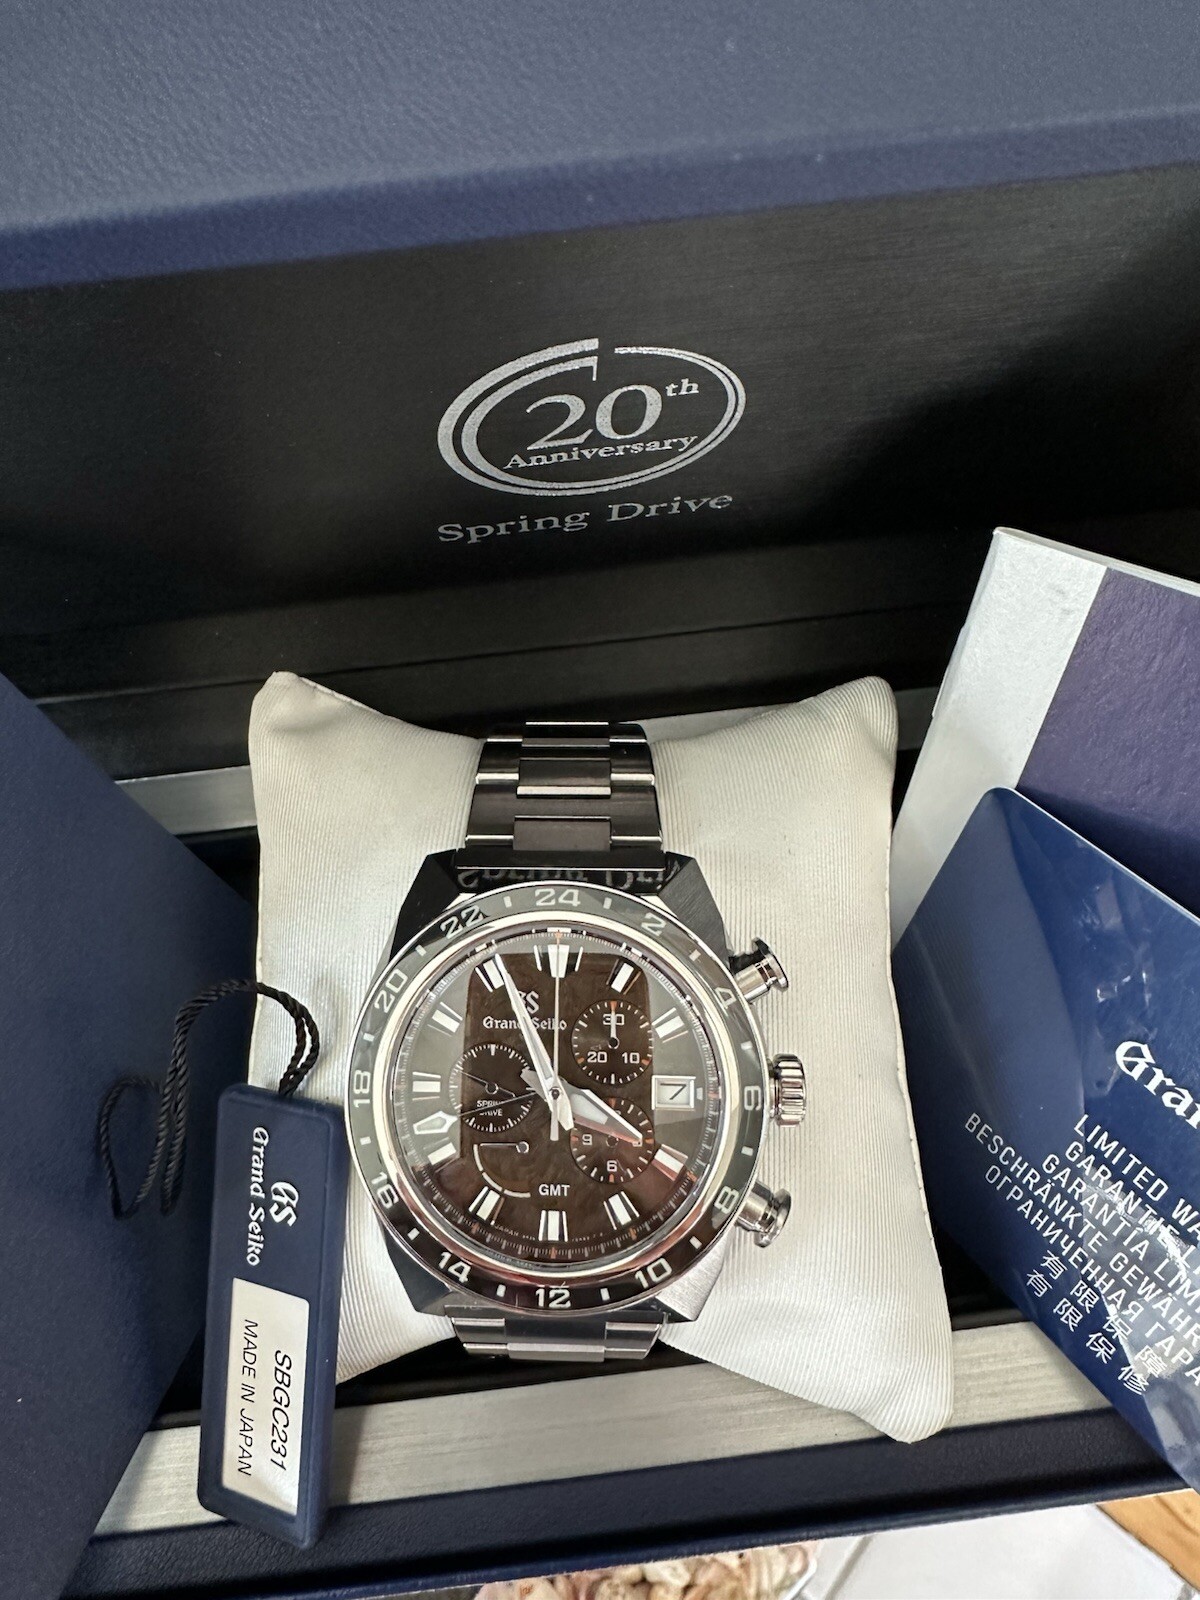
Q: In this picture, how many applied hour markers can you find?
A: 11